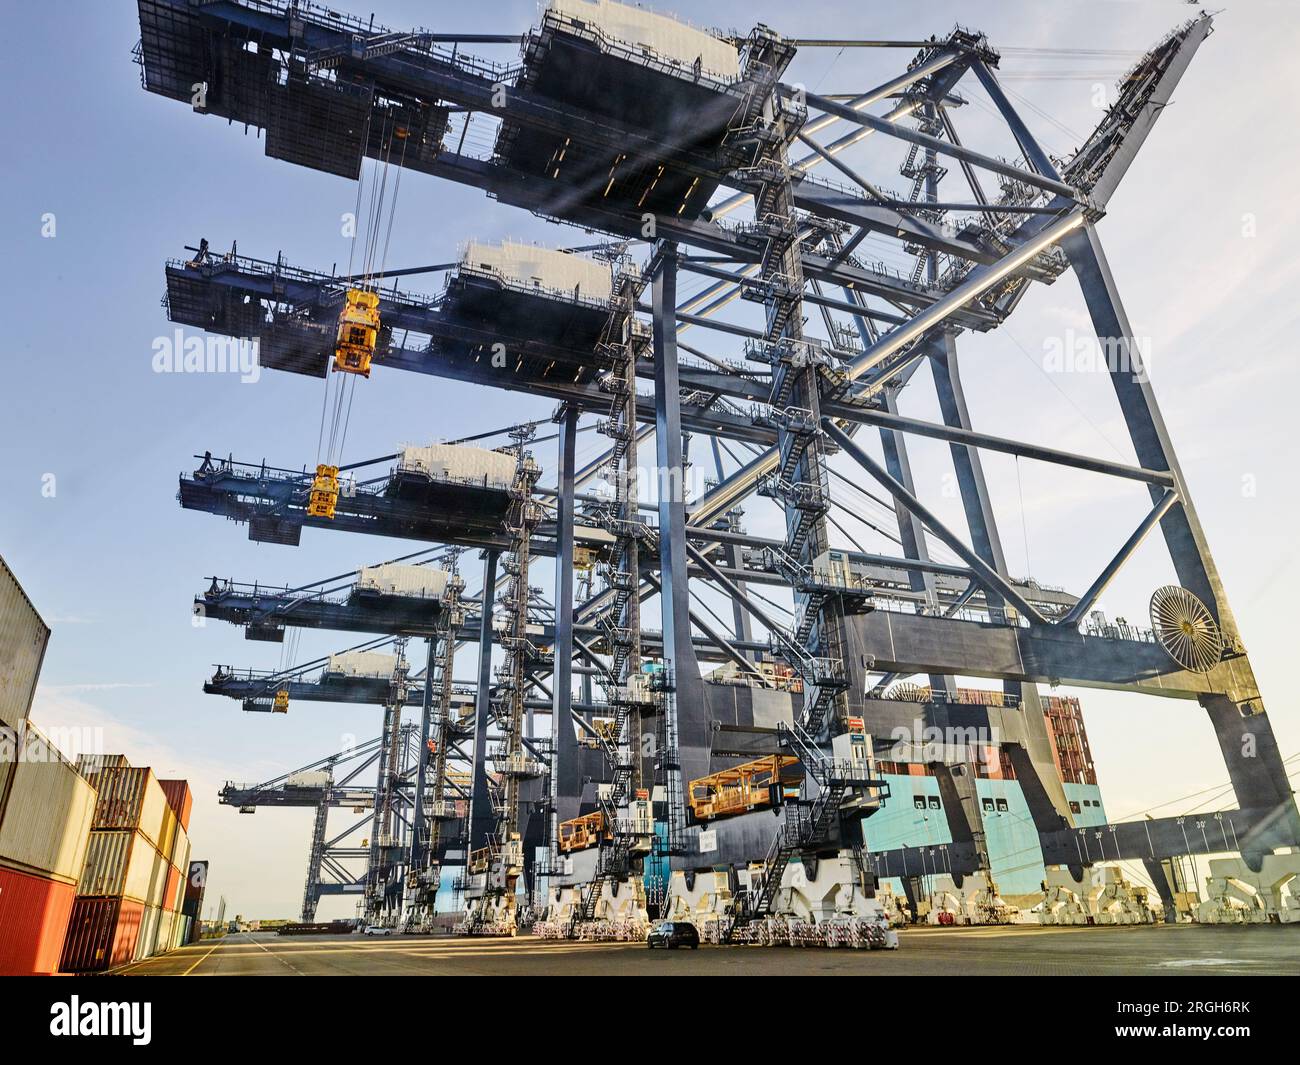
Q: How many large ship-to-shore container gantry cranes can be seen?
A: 6